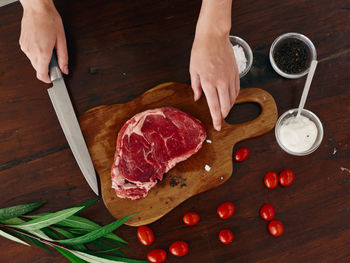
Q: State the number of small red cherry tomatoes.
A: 11